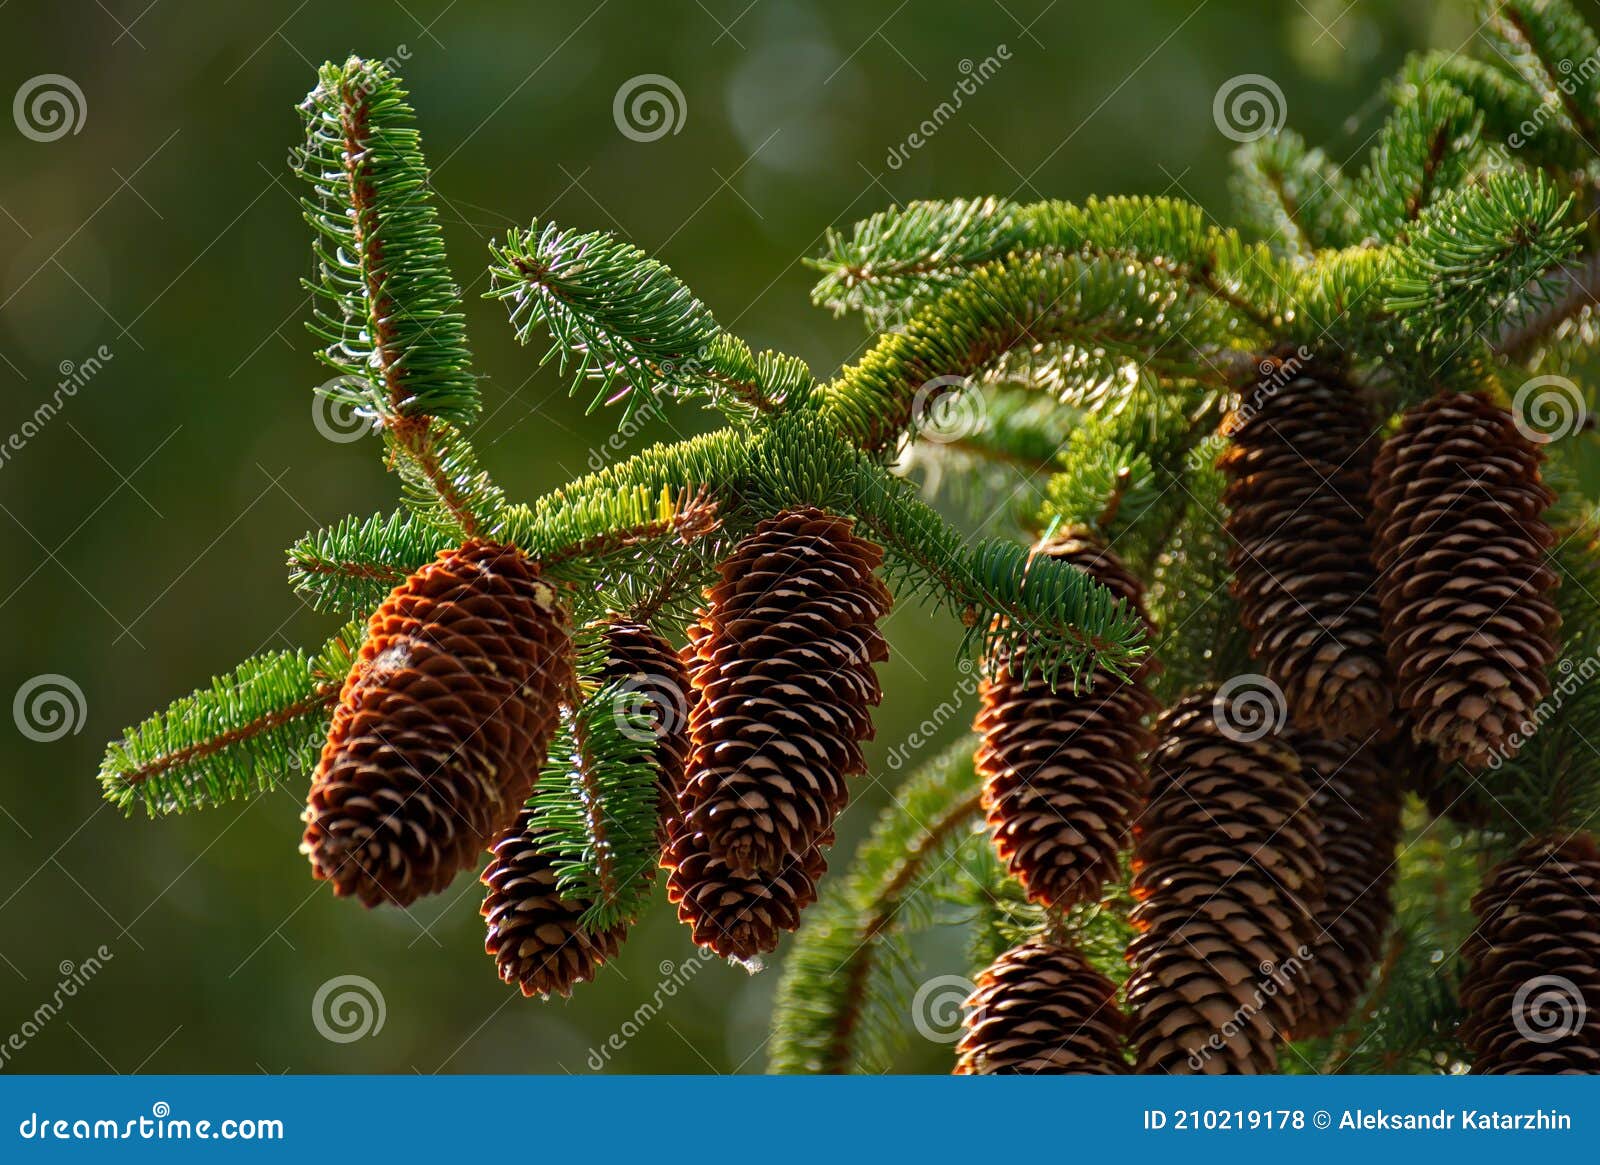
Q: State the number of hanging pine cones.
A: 11